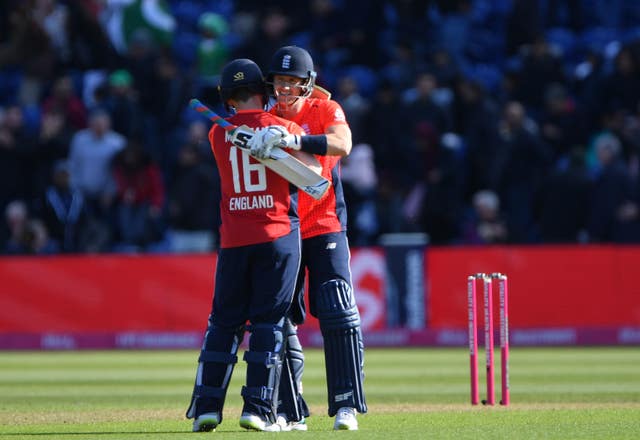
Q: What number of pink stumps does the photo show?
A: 3